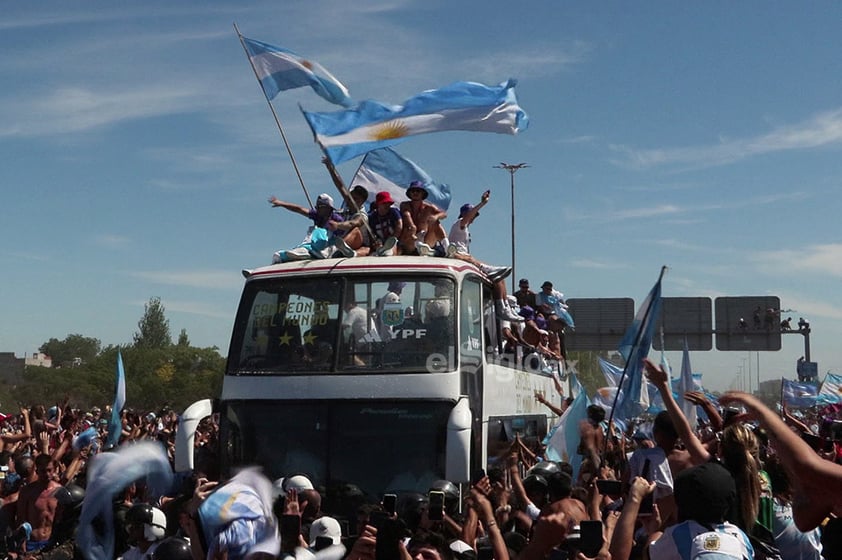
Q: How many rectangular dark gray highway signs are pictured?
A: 3